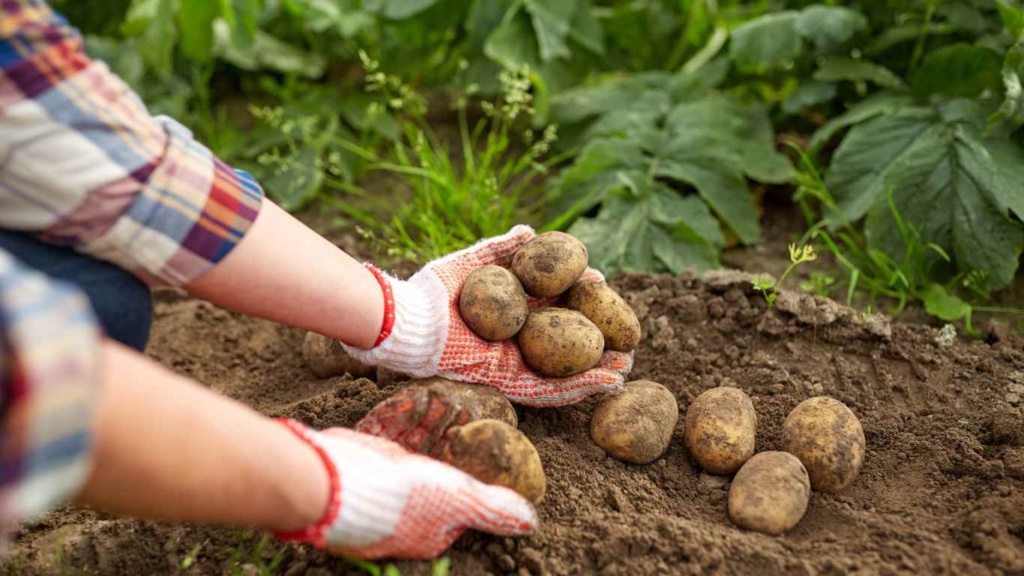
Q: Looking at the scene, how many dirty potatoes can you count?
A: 11